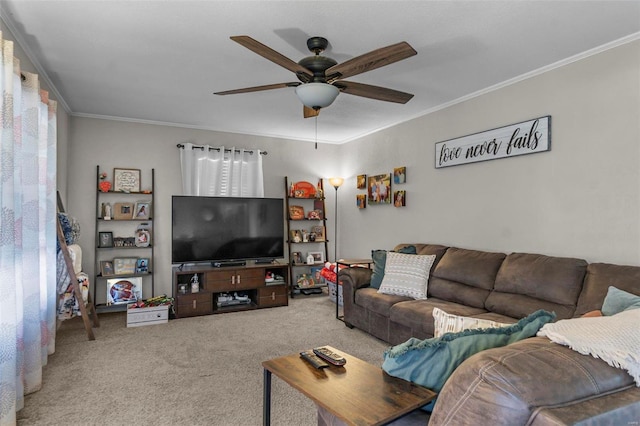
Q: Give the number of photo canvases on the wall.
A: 5